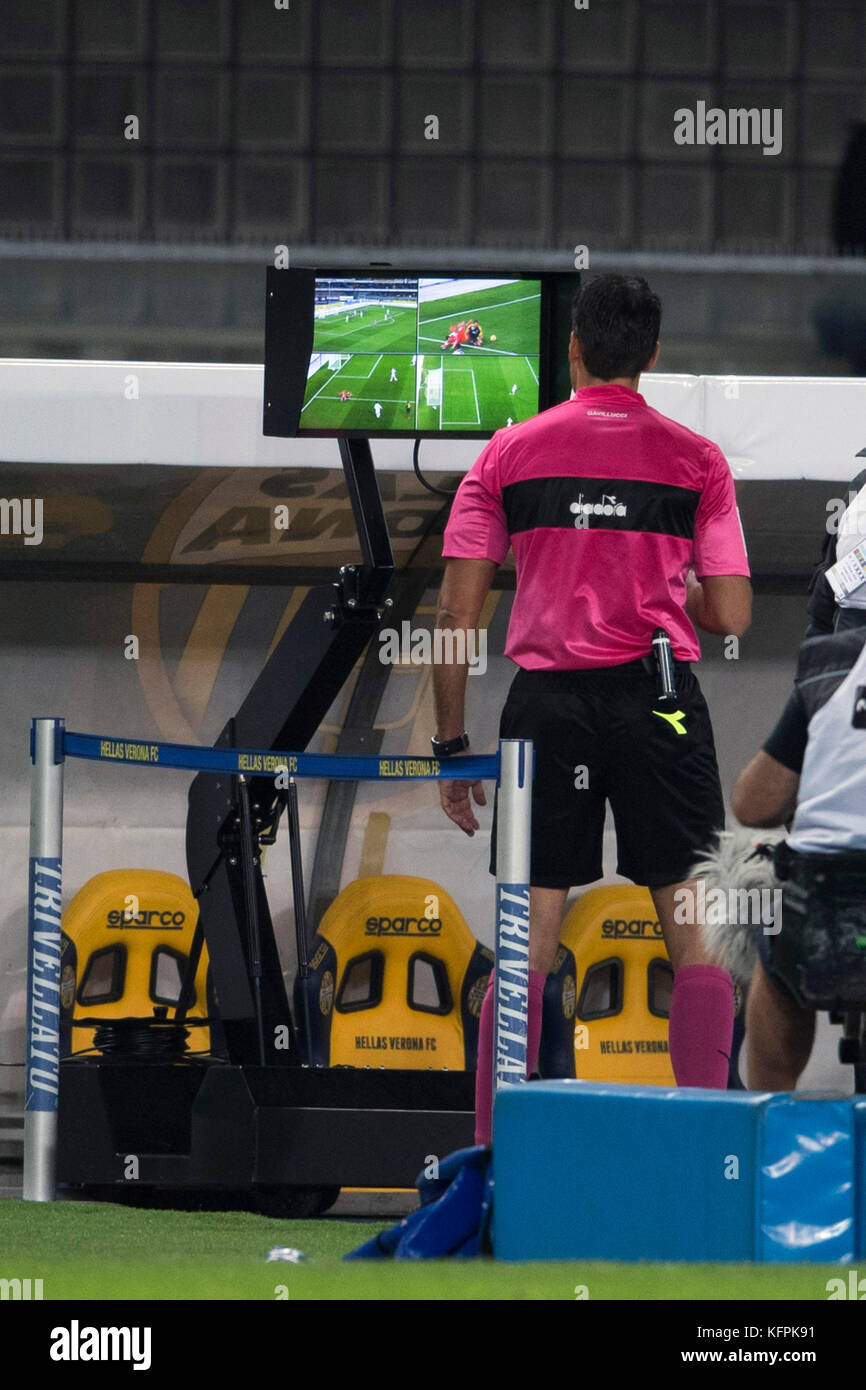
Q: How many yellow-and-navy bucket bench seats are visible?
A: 3